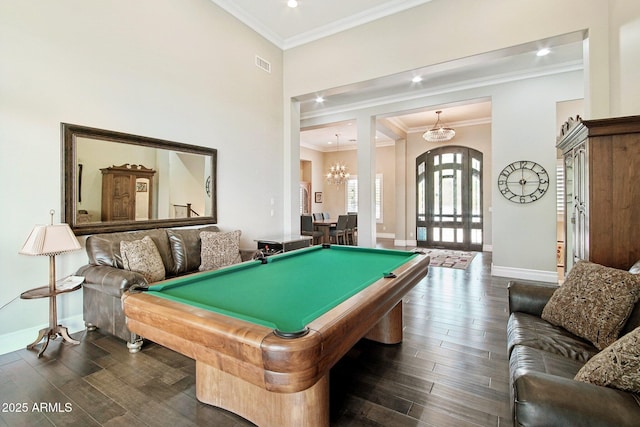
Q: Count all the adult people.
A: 0